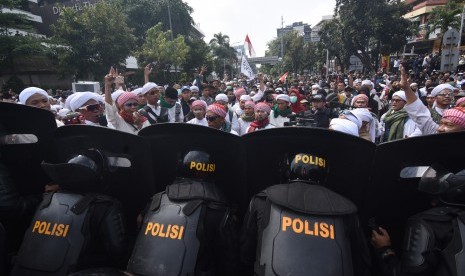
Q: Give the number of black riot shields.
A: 5